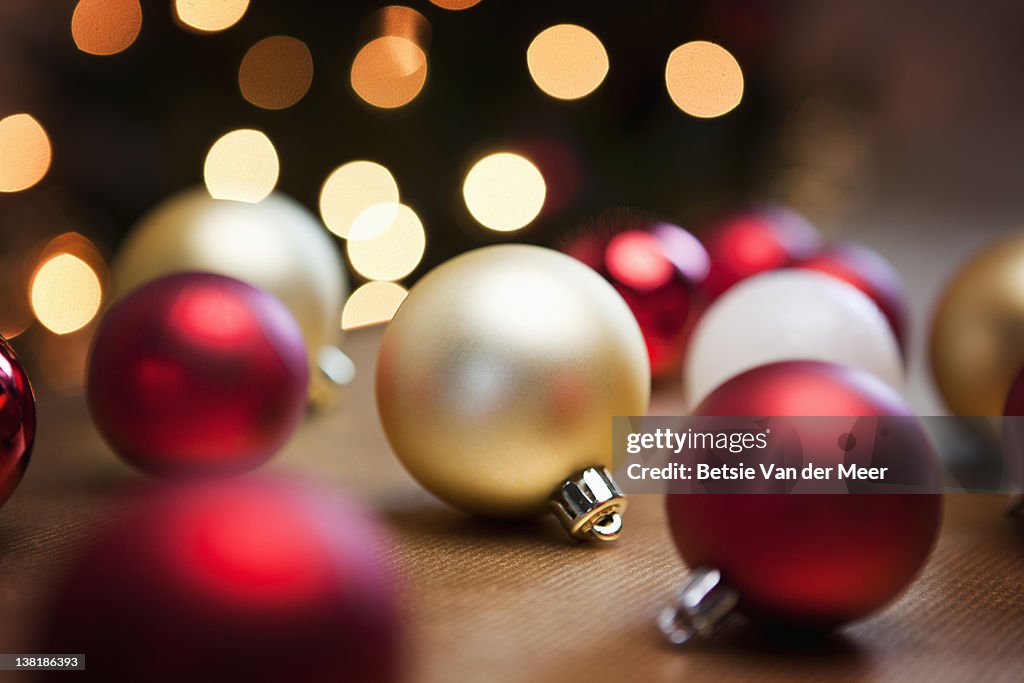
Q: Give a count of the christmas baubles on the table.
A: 12